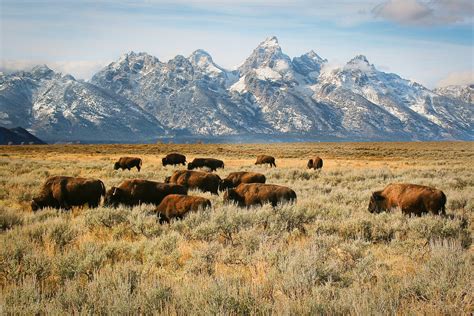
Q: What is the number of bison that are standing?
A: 12